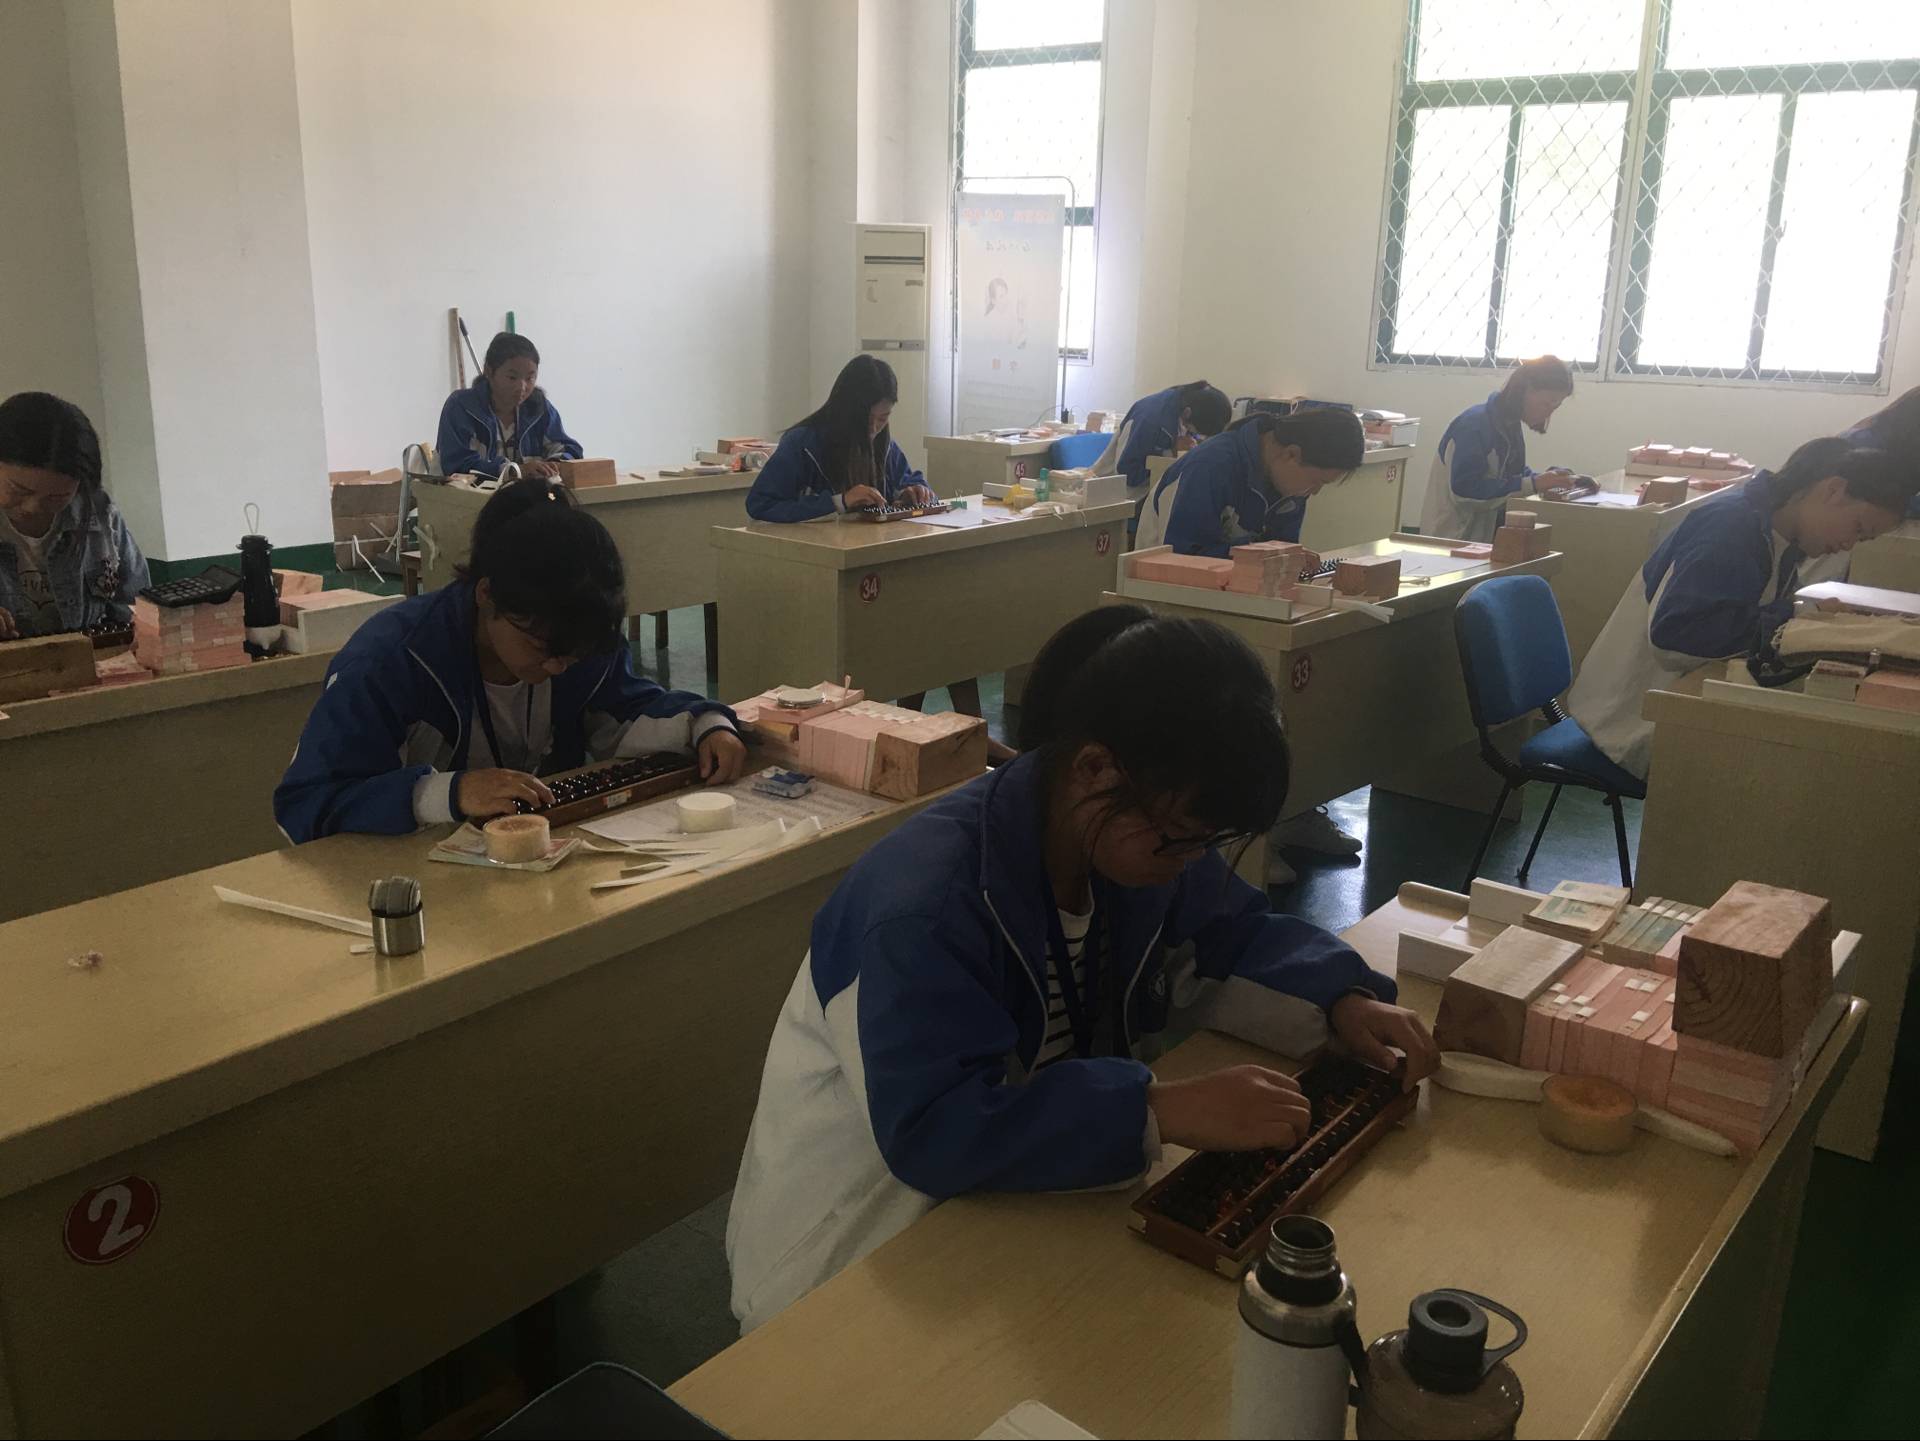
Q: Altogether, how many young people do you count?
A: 10